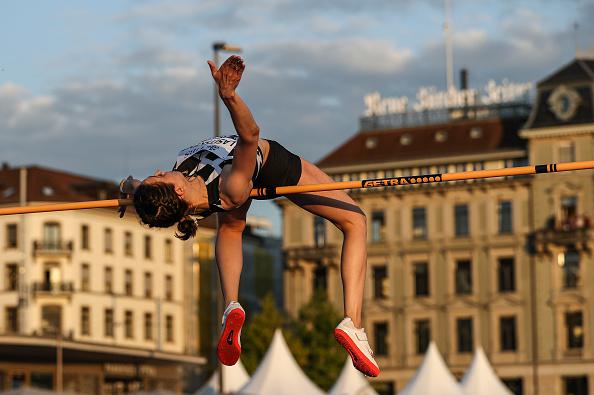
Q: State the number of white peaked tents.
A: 5